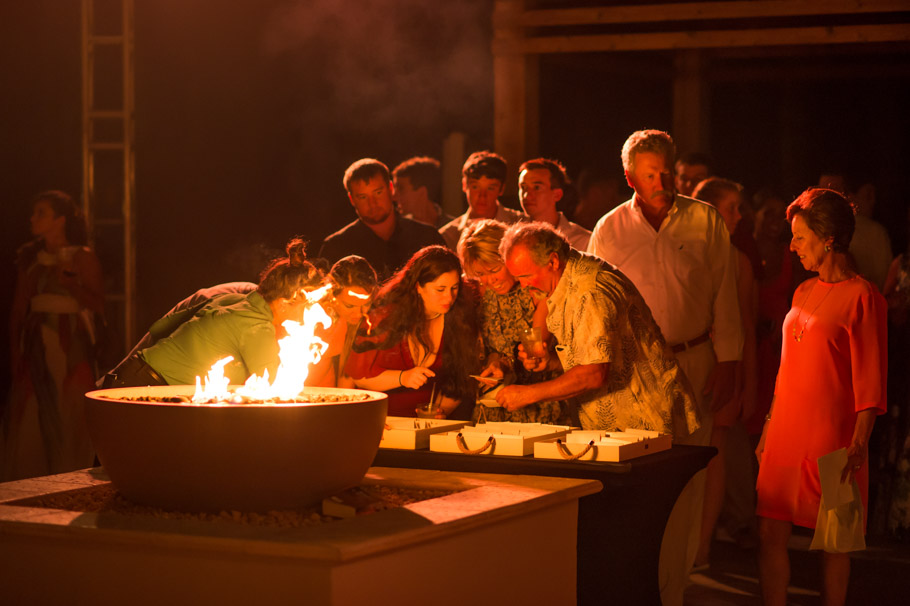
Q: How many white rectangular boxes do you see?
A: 3